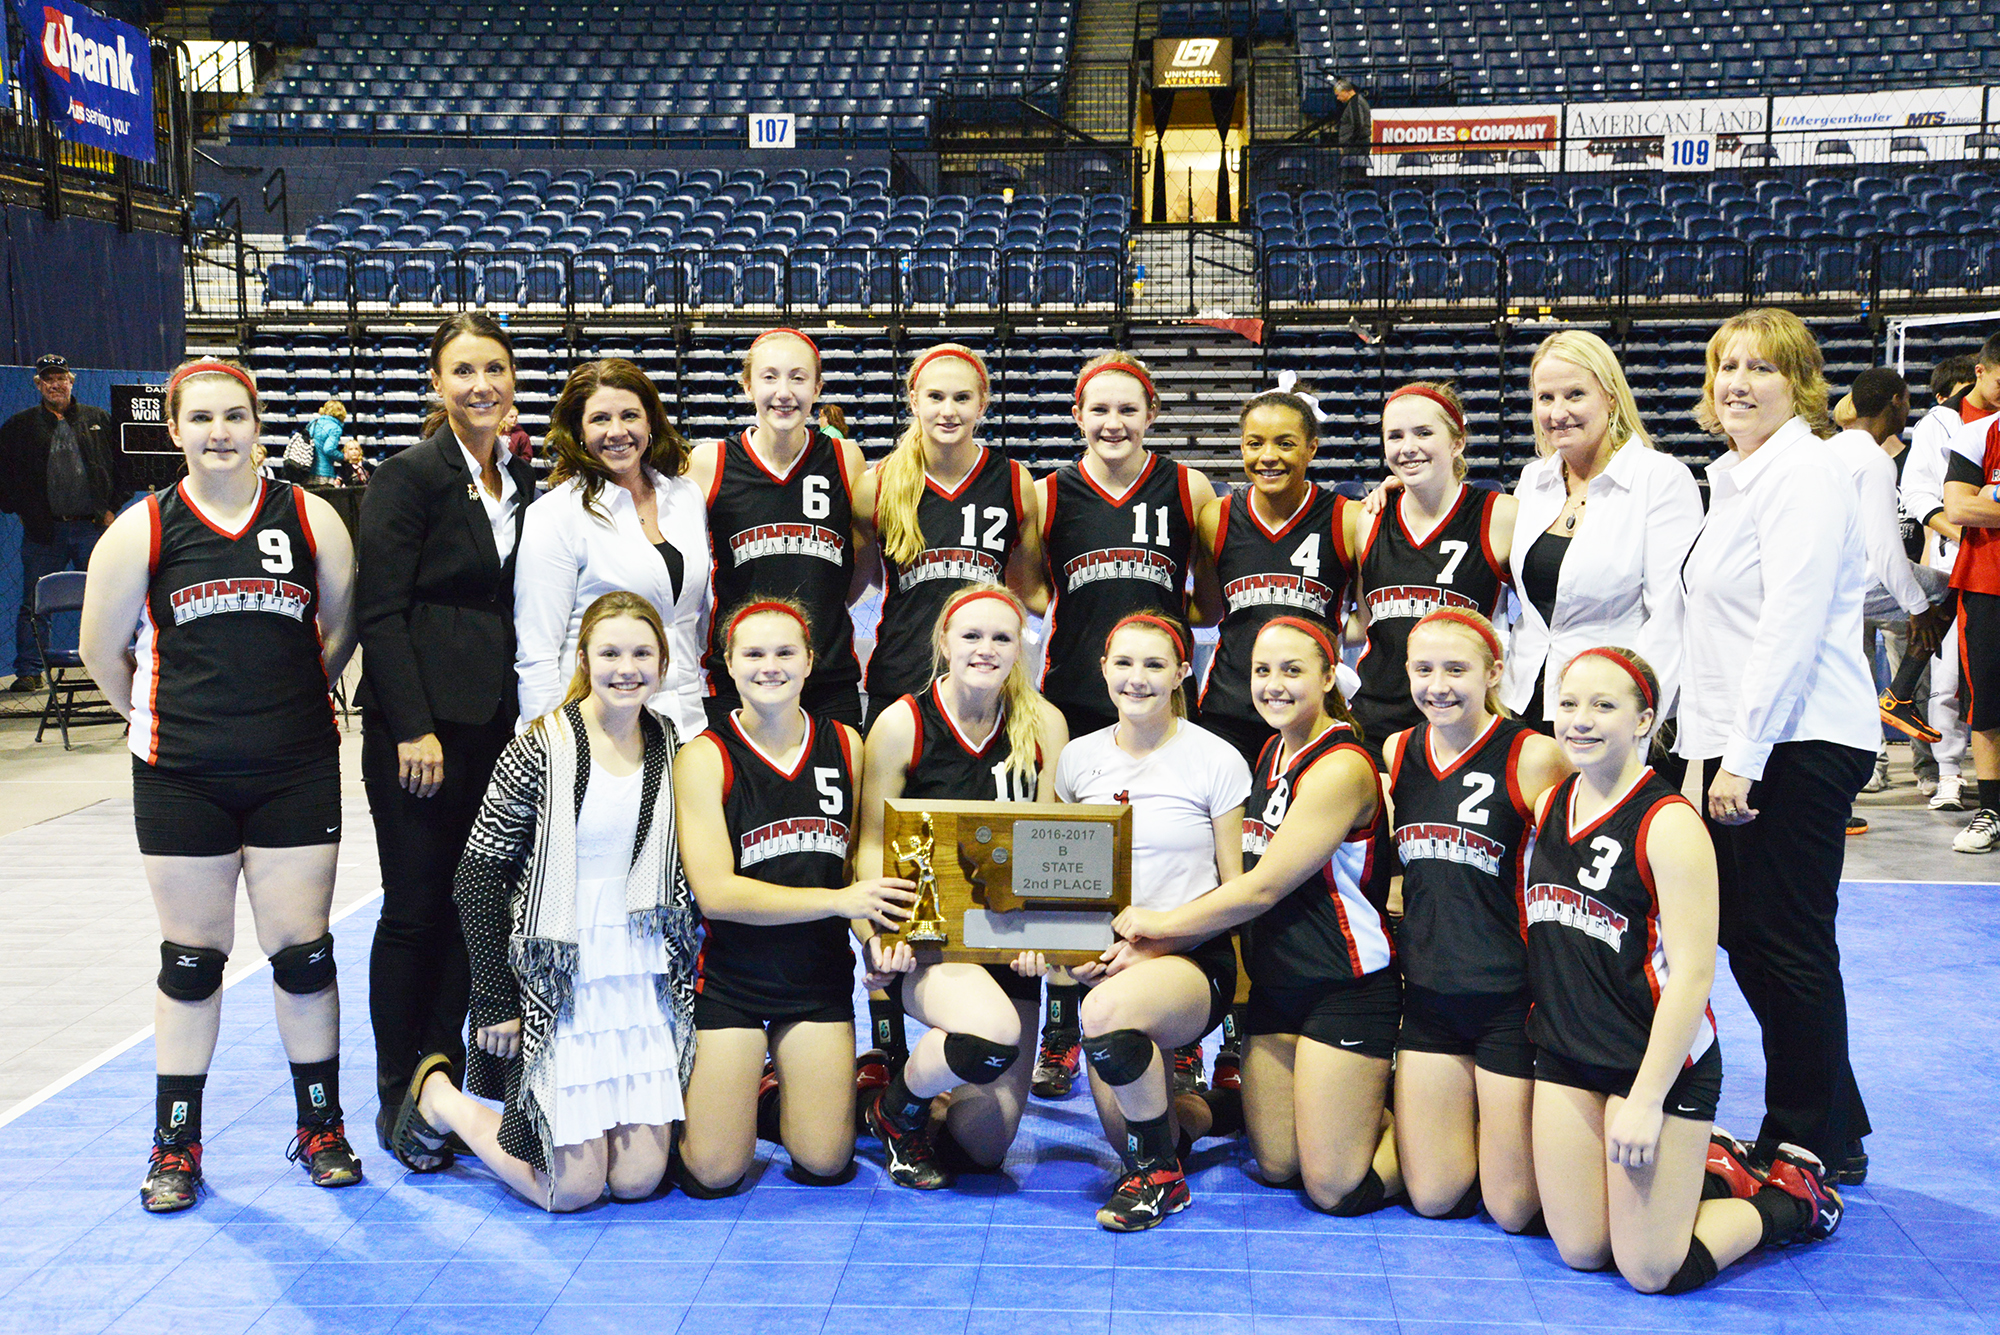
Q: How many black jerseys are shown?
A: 11